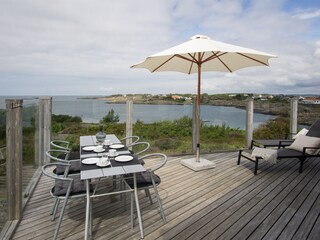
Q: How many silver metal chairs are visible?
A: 6